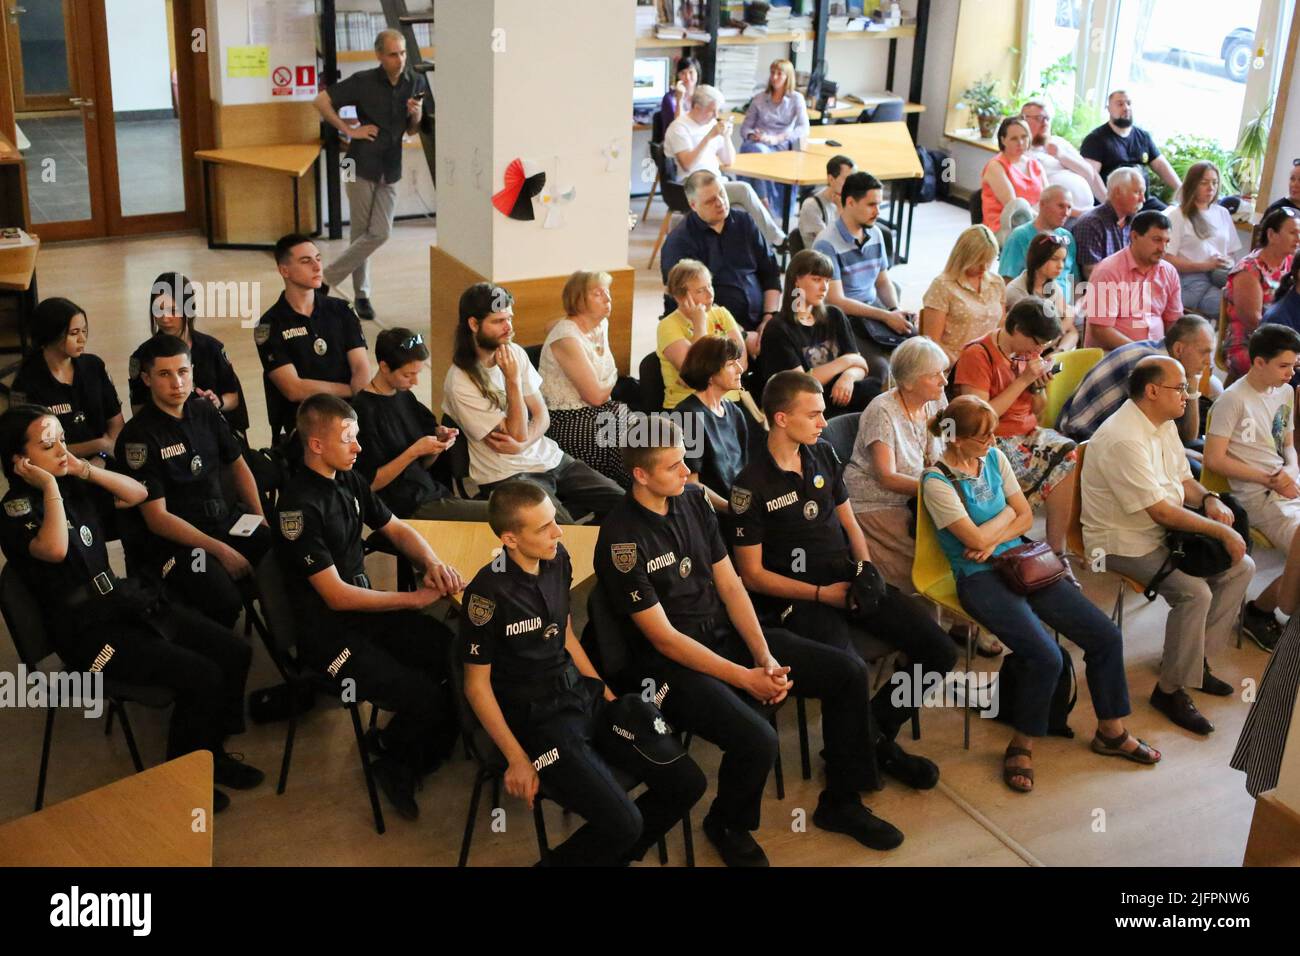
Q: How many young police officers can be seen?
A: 9